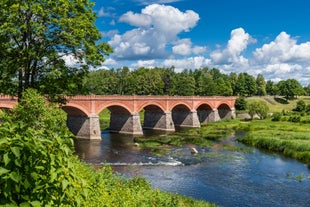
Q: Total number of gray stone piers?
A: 6